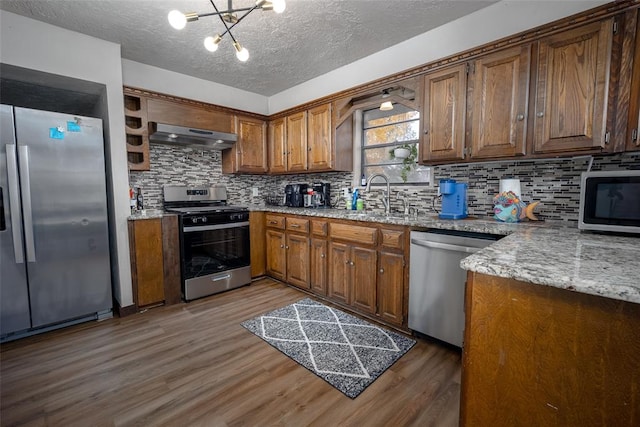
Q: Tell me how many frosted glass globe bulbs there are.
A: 4